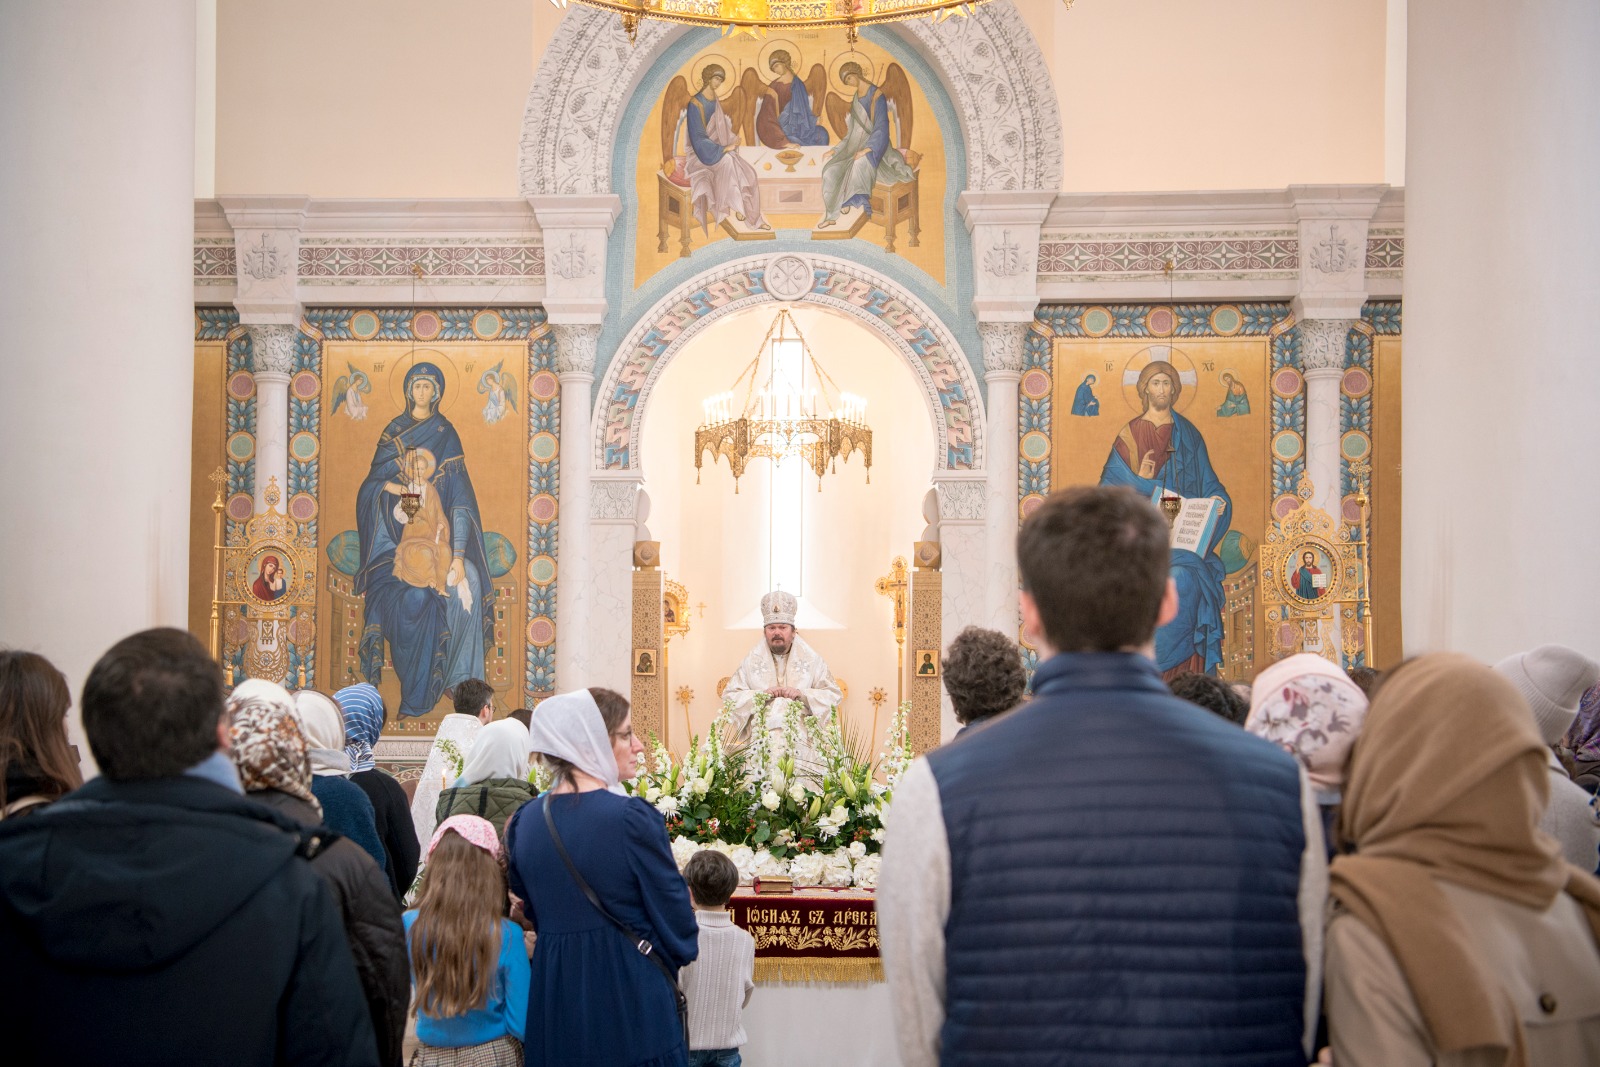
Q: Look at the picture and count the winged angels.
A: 5